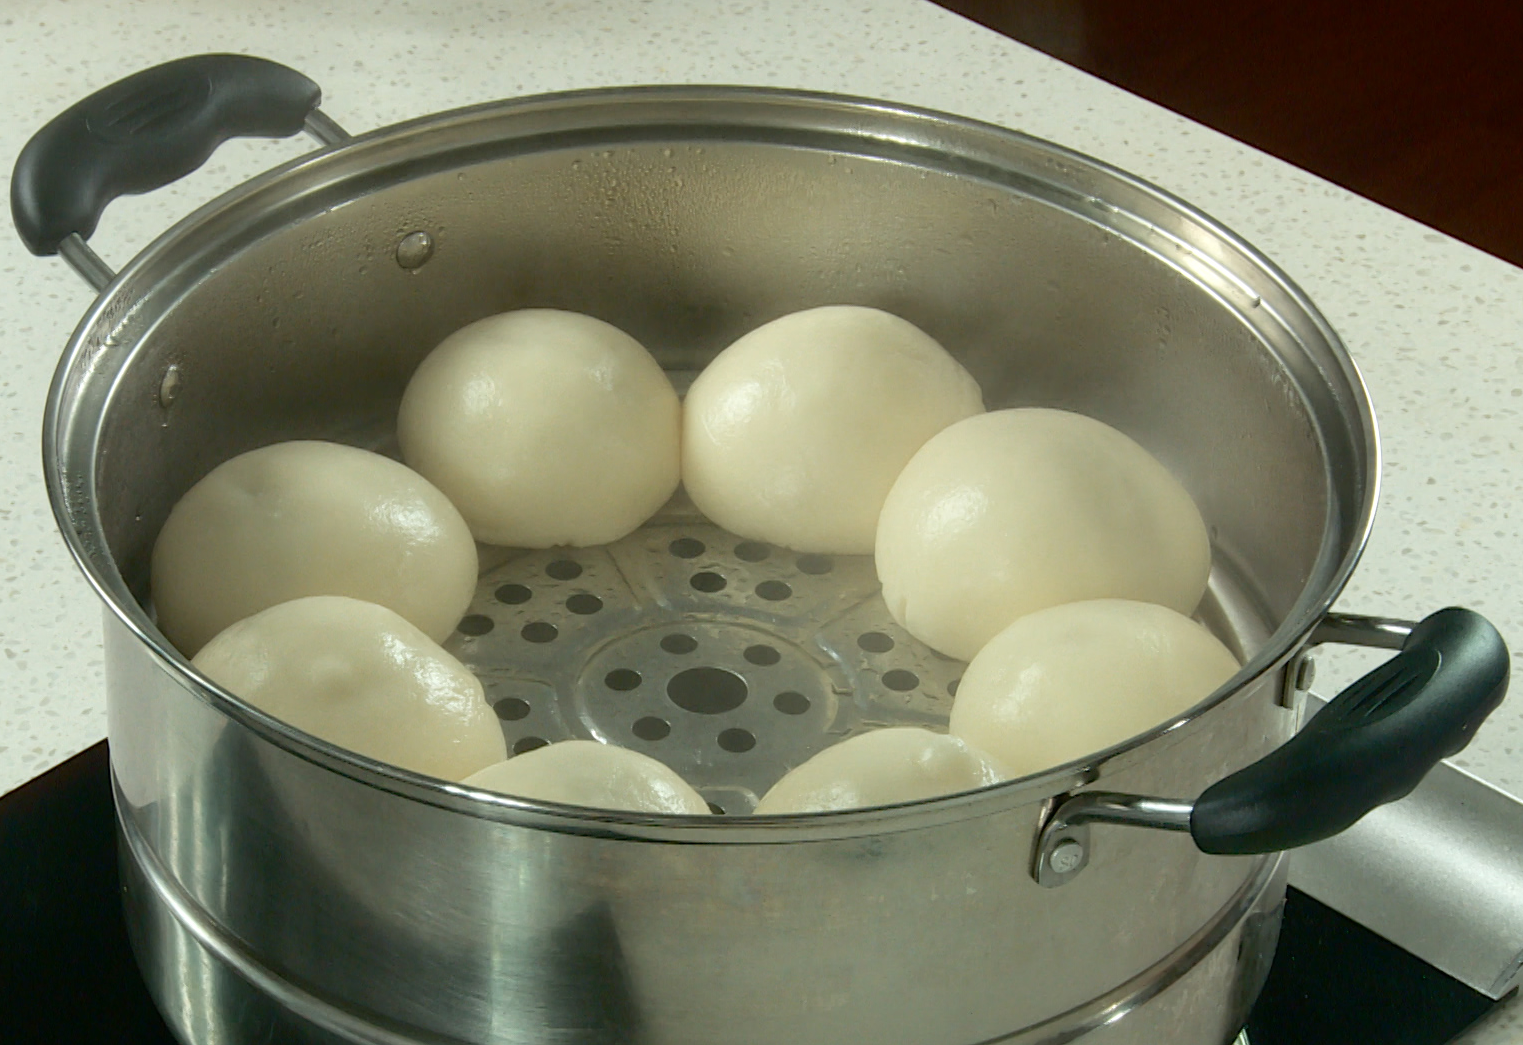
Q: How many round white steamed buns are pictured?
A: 8